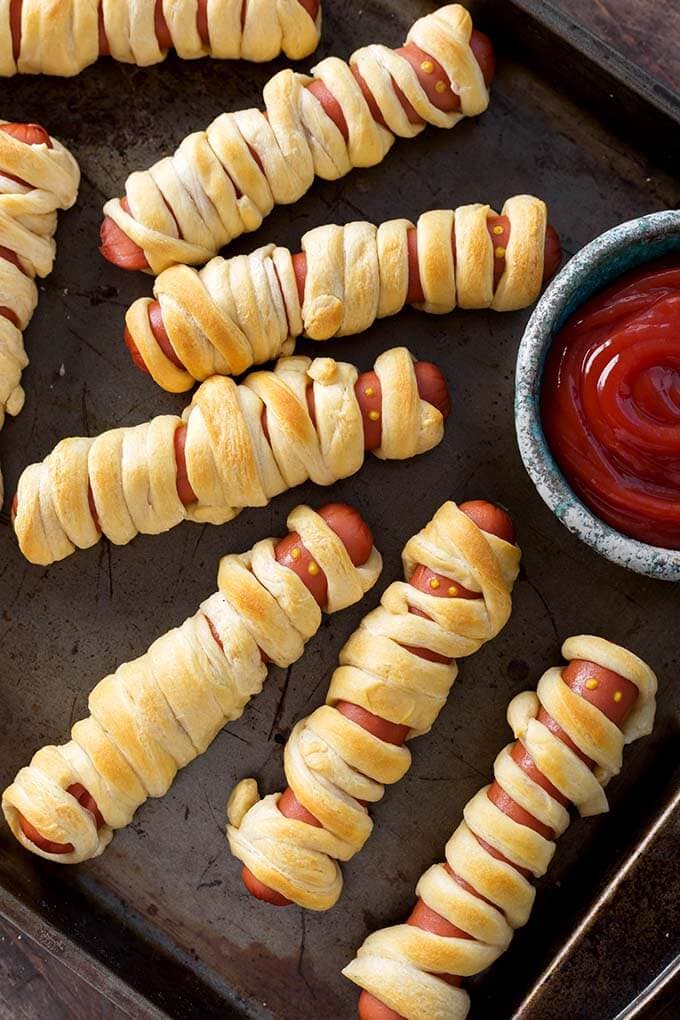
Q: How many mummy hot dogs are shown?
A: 8